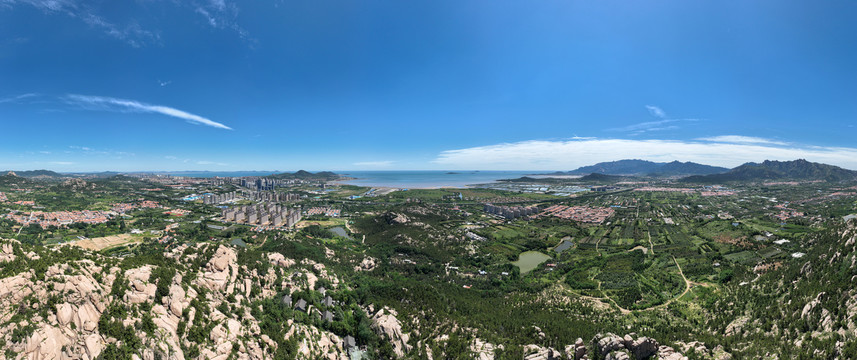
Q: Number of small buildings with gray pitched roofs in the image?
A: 6